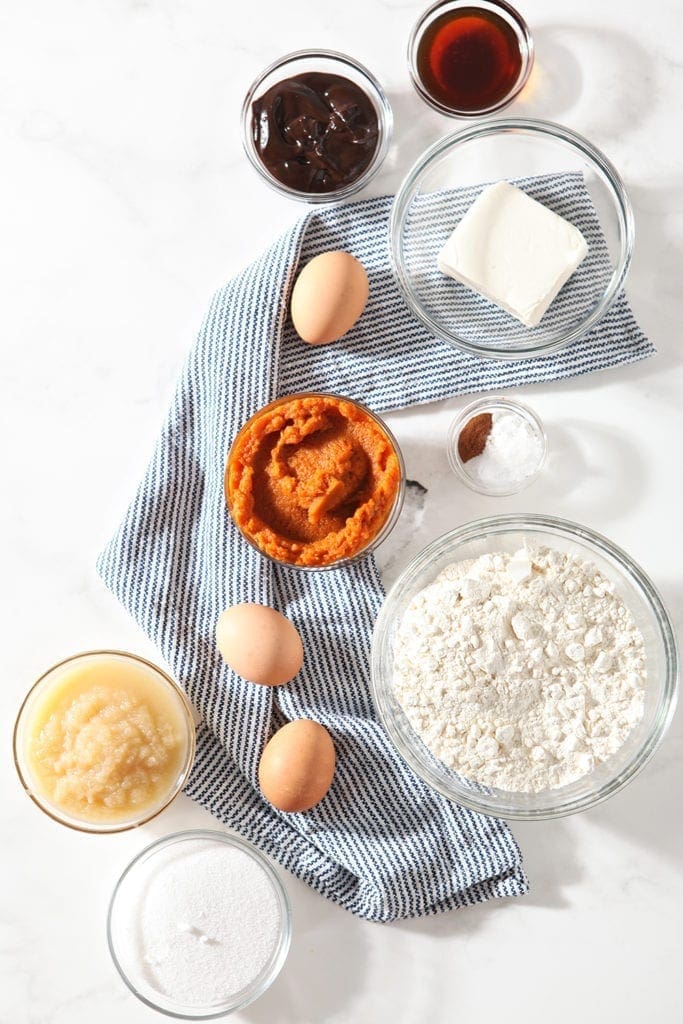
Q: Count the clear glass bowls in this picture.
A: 8